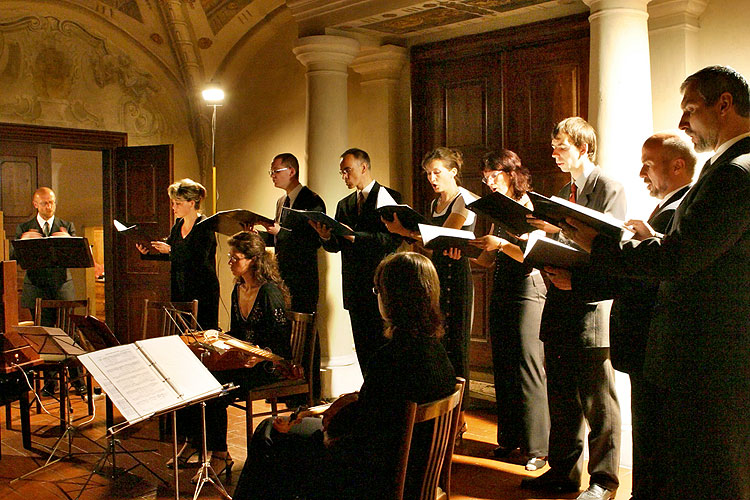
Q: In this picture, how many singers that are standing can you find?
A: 8